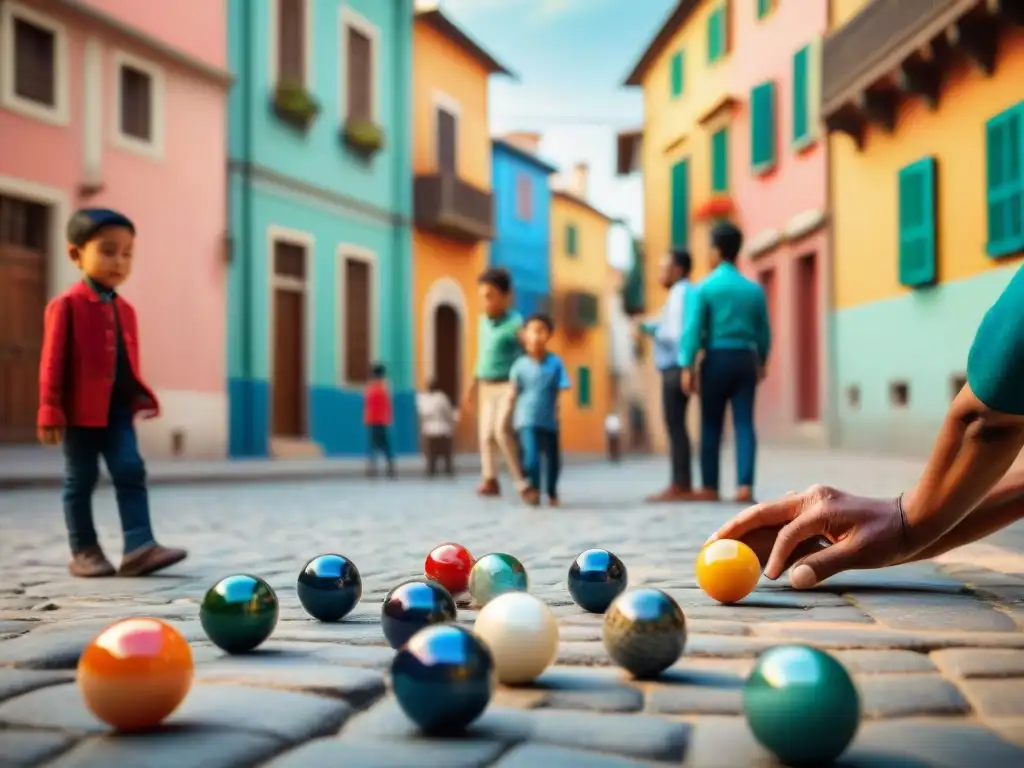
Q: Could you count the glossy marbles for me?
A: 12